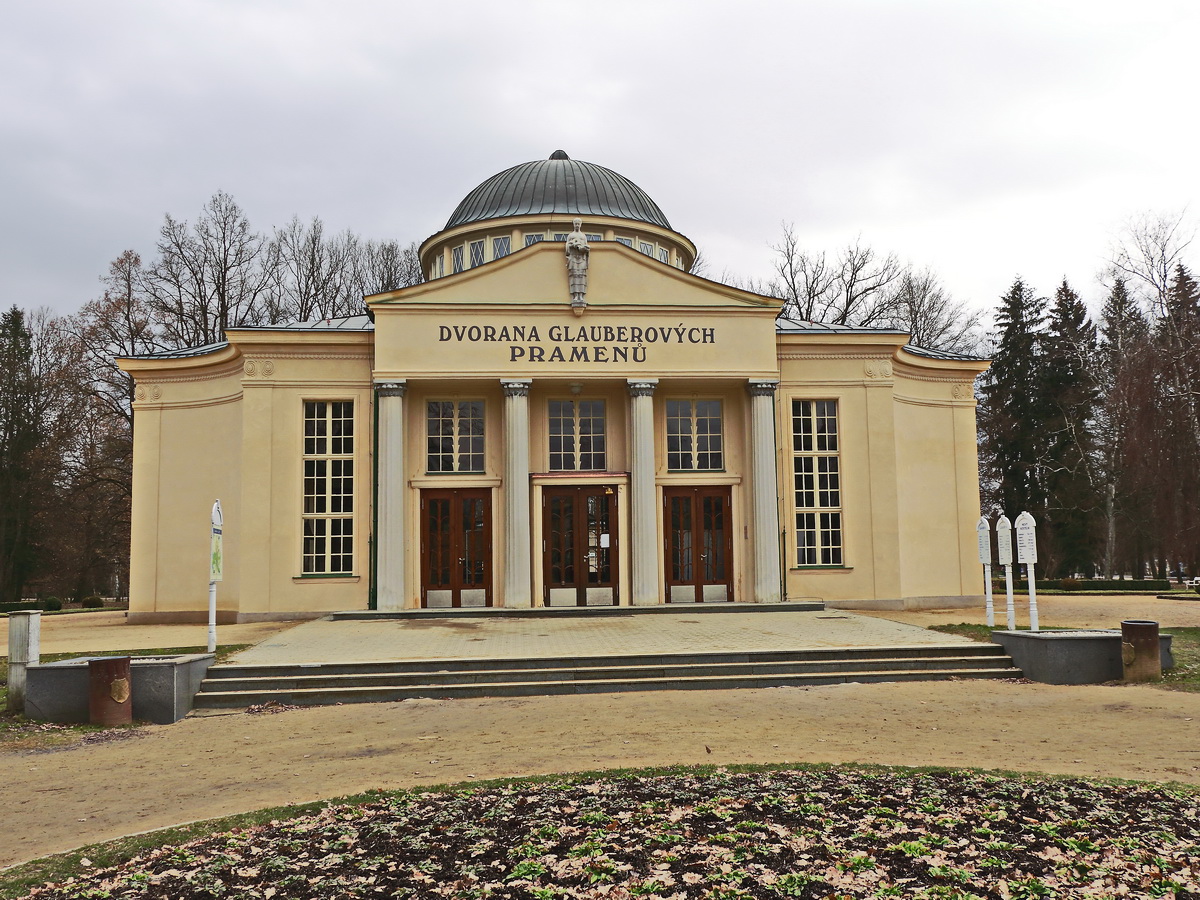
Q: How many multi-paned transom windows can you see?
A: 3